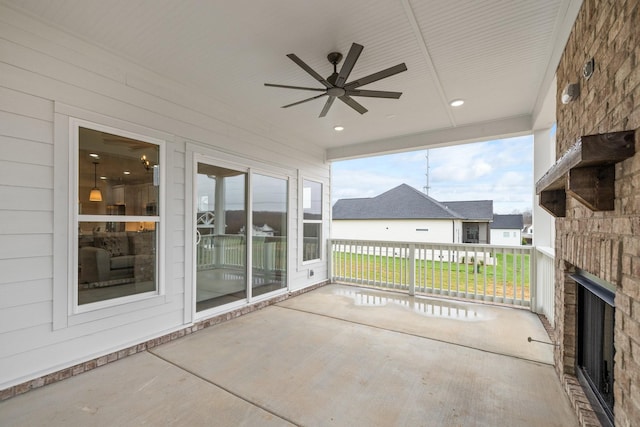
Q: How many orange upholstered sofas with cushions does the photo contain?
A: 0